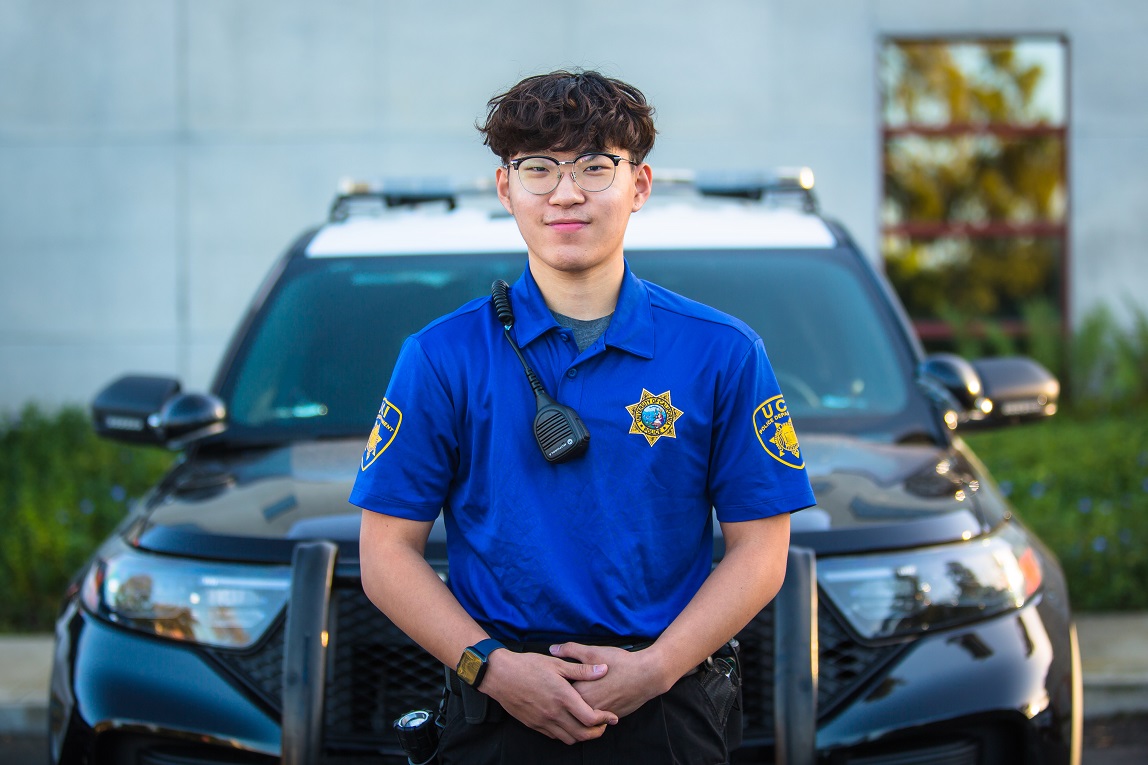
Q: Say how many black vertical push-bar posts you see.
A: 2